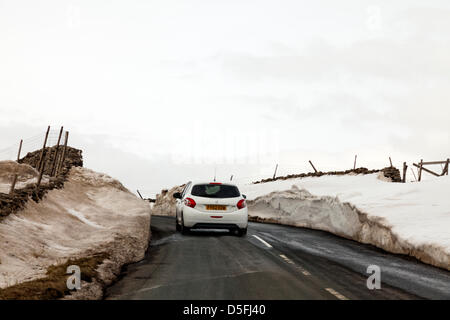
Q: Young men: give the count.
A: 0